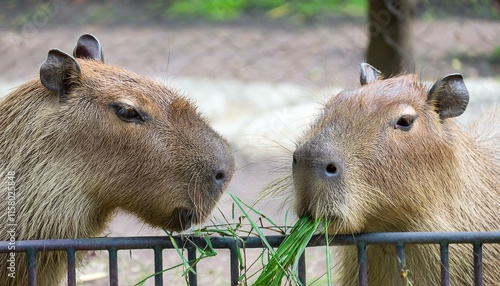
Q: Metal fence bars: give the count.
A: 11